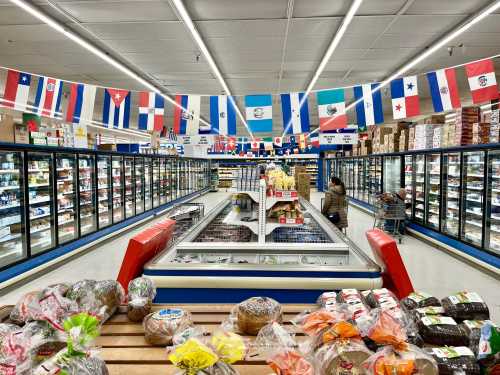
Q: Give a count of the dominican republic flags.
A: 1